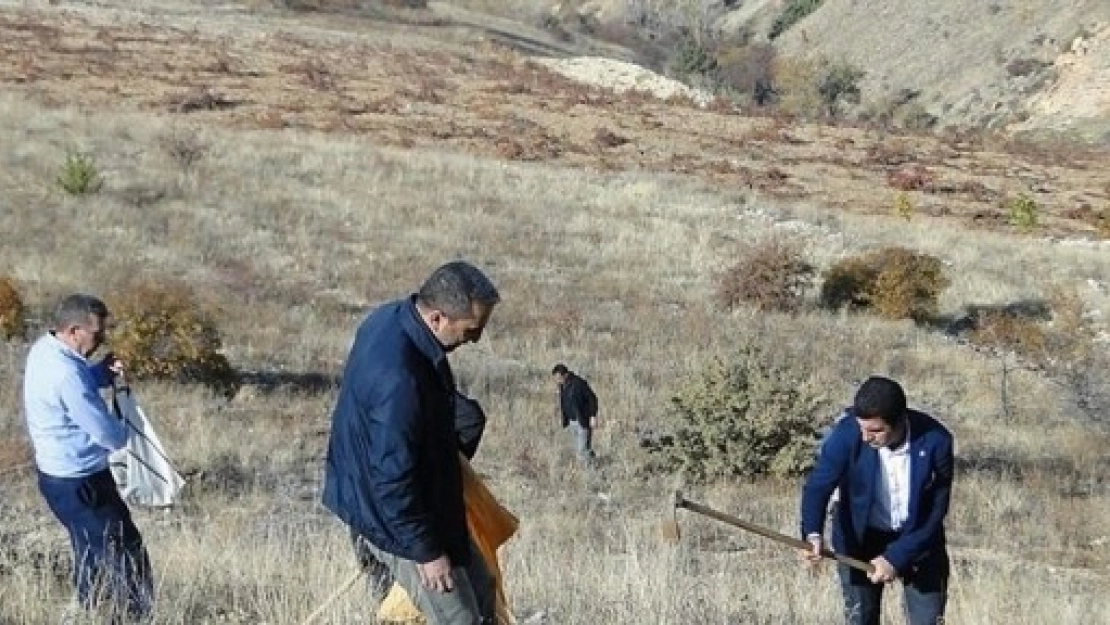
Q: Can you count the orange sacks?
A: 1